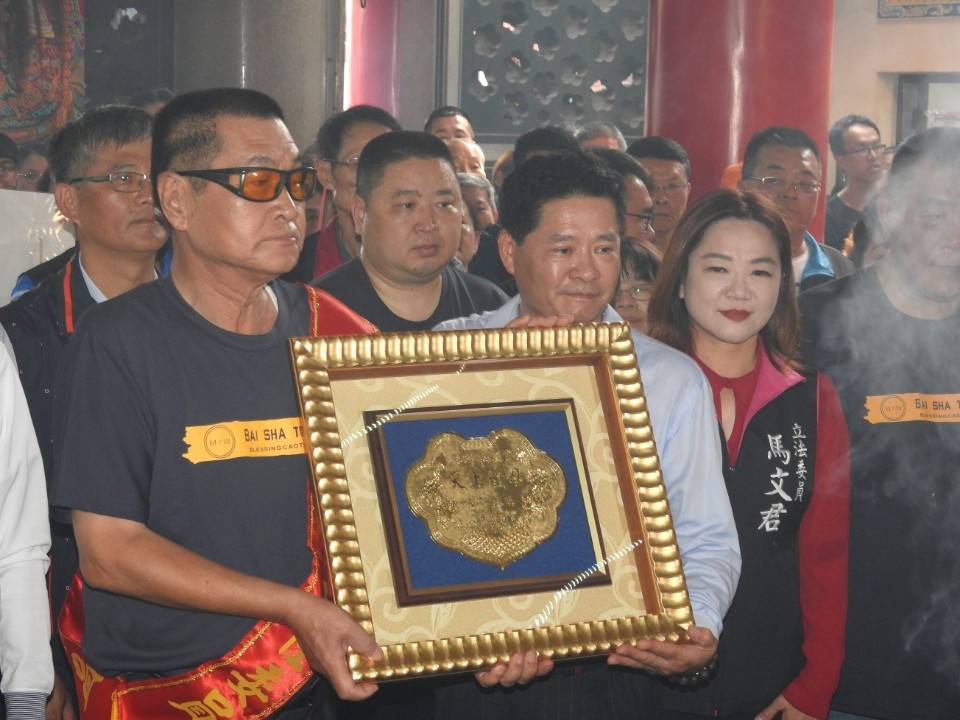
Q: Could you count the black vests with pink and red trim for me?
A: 1